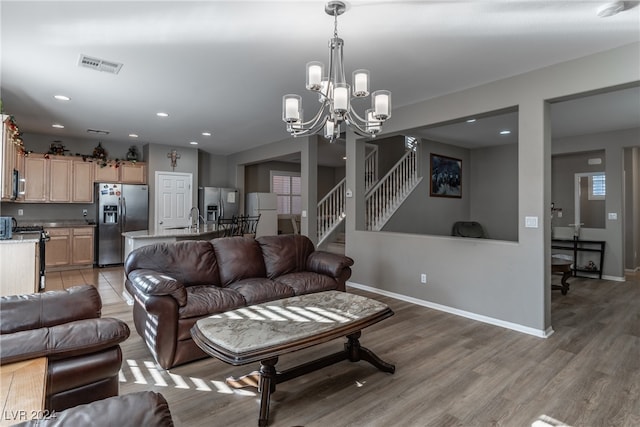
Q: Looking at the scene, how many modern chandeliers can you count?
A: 1